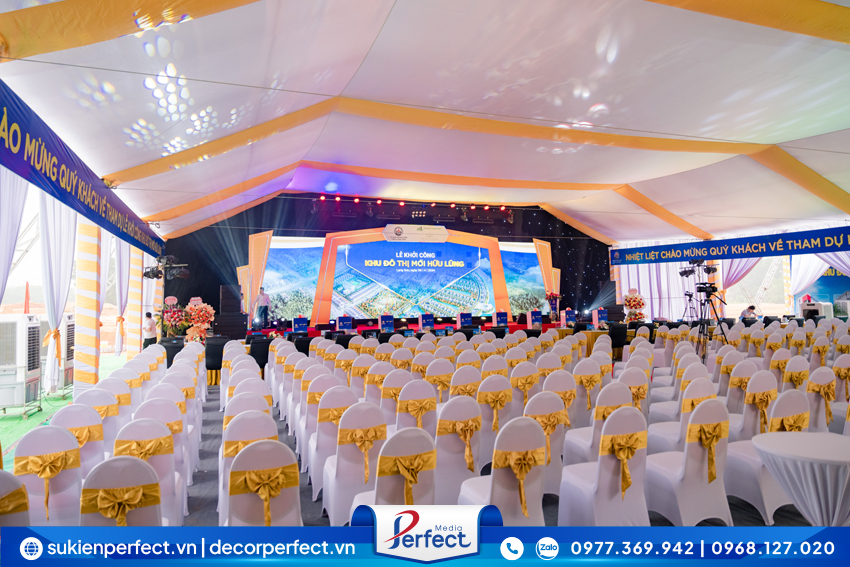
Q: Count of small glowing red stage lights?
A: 10